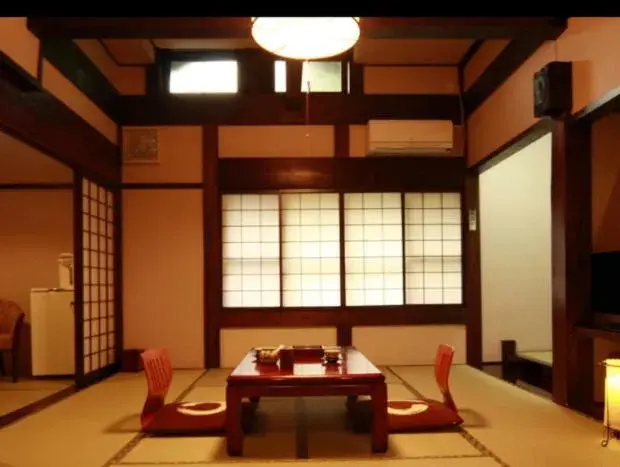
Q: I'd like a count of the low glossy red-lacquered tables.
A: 1